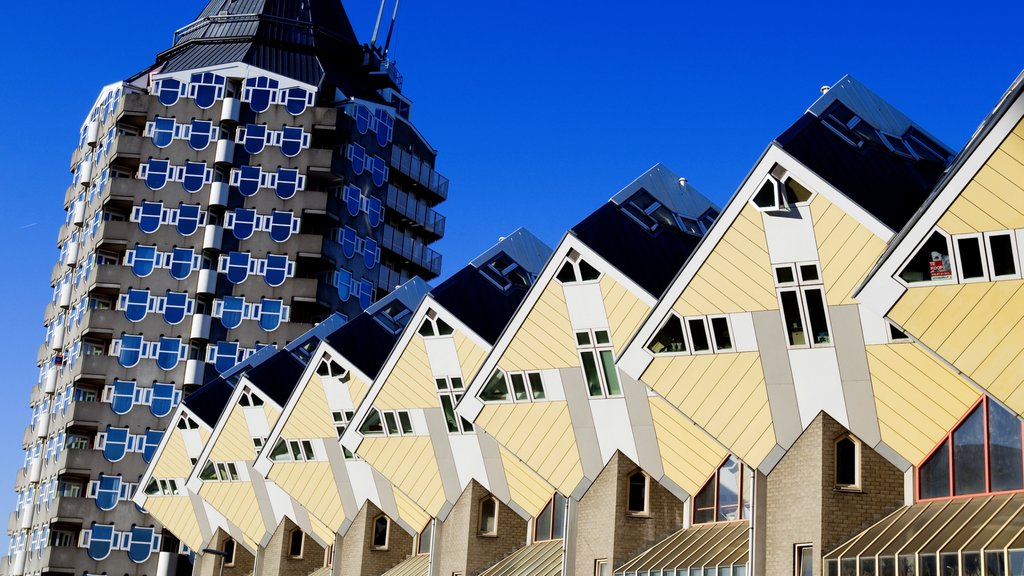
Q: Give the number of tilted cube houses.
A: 7